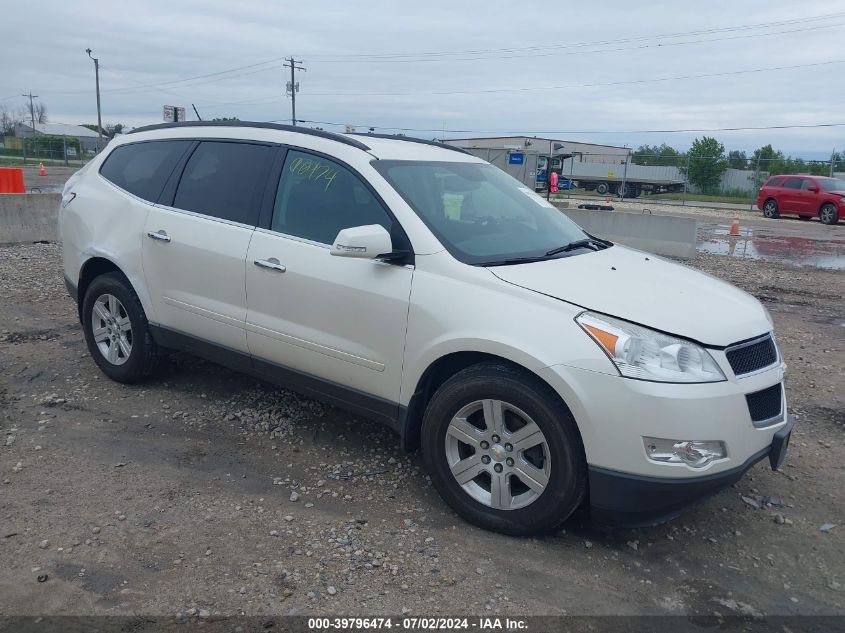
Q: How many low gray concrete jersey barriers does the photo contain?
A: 2